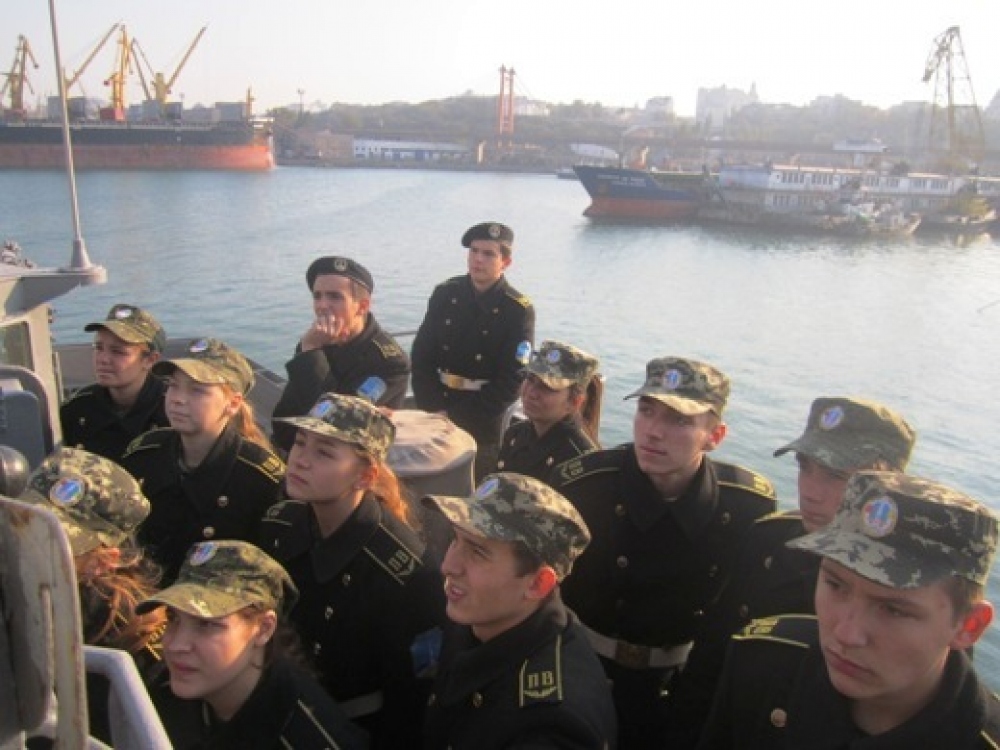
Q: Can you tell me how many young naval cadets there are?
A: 12